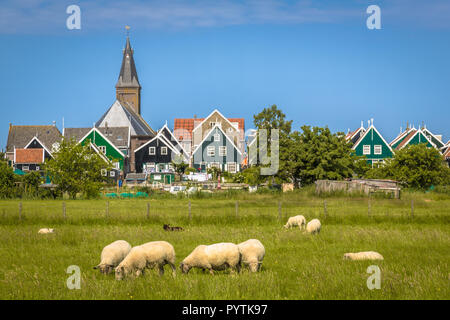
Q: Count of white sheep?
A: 8